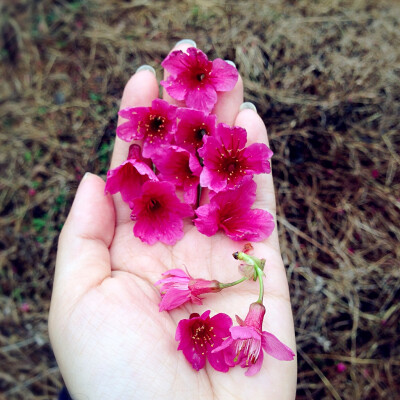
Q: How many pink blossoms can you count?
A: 11